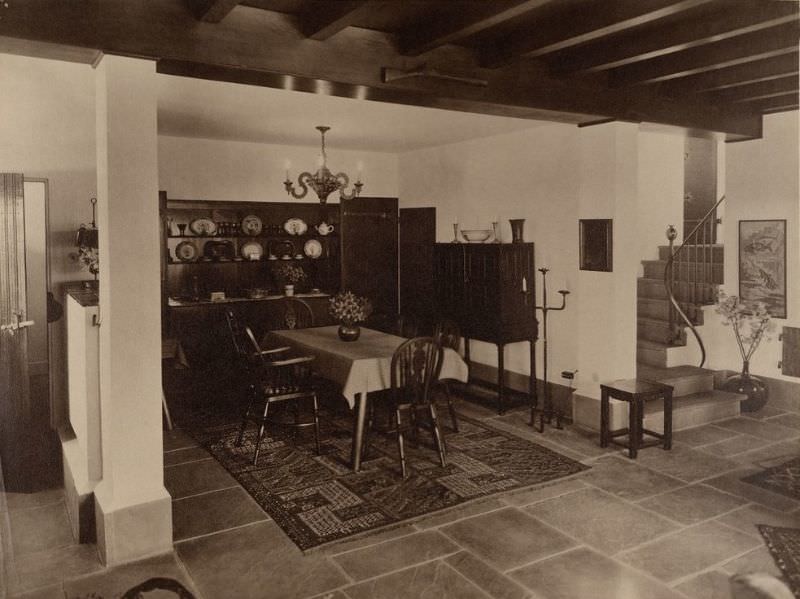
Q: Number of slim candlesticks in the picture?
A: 2